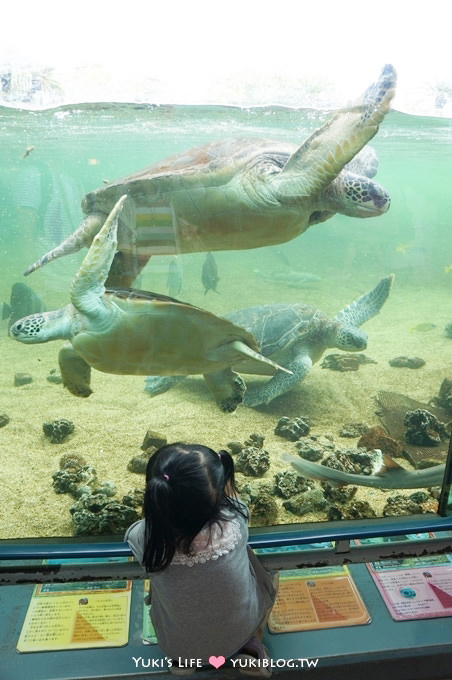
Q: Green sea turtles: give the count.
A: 3